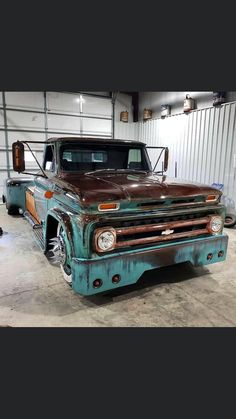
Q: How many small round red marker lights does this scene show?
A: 4